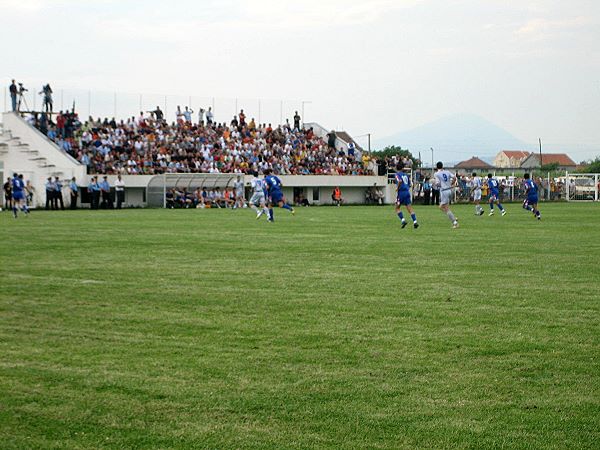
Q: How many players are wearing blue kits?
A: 5